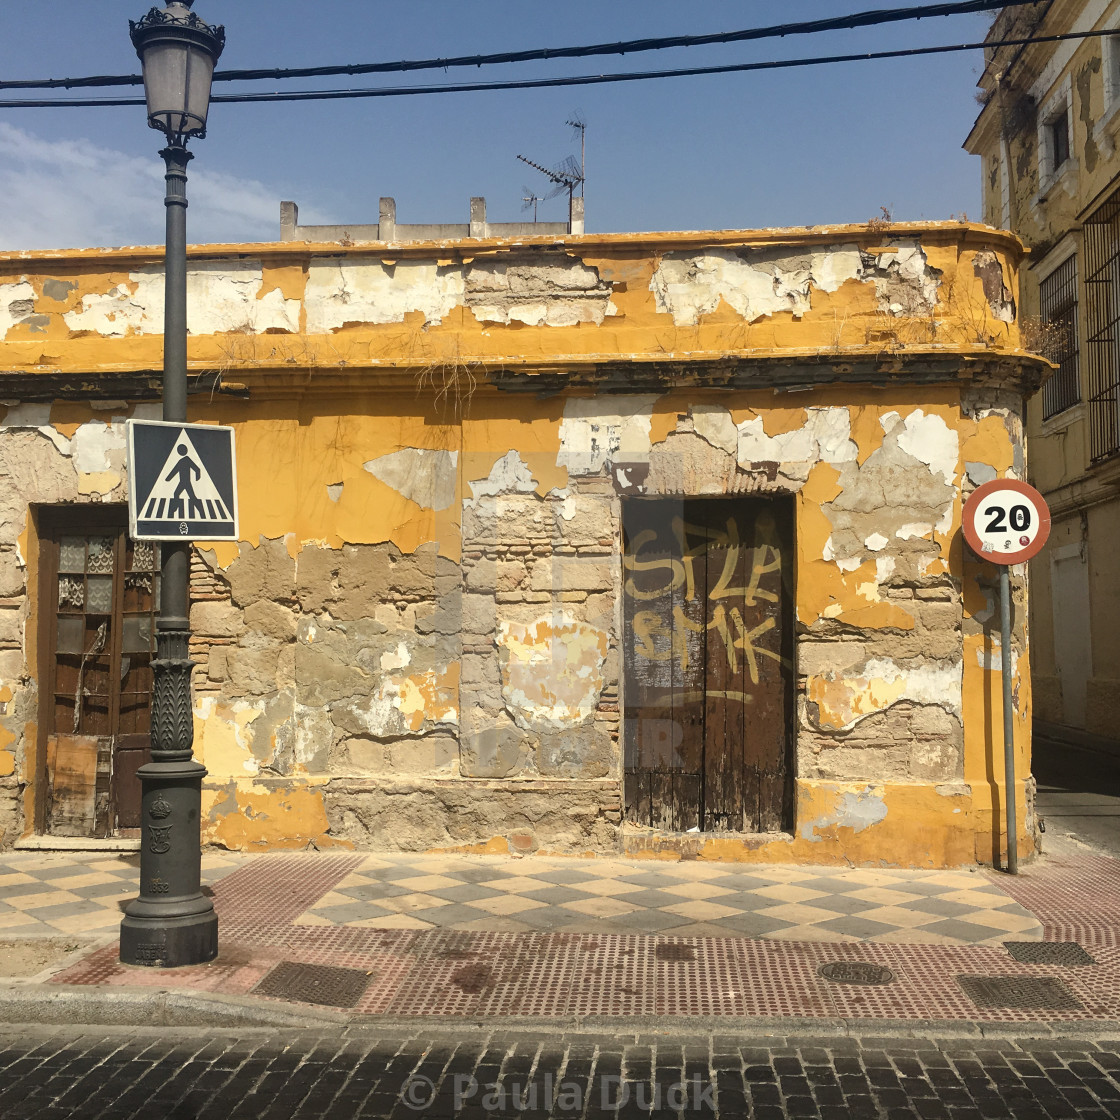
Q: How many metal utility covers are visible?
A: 4